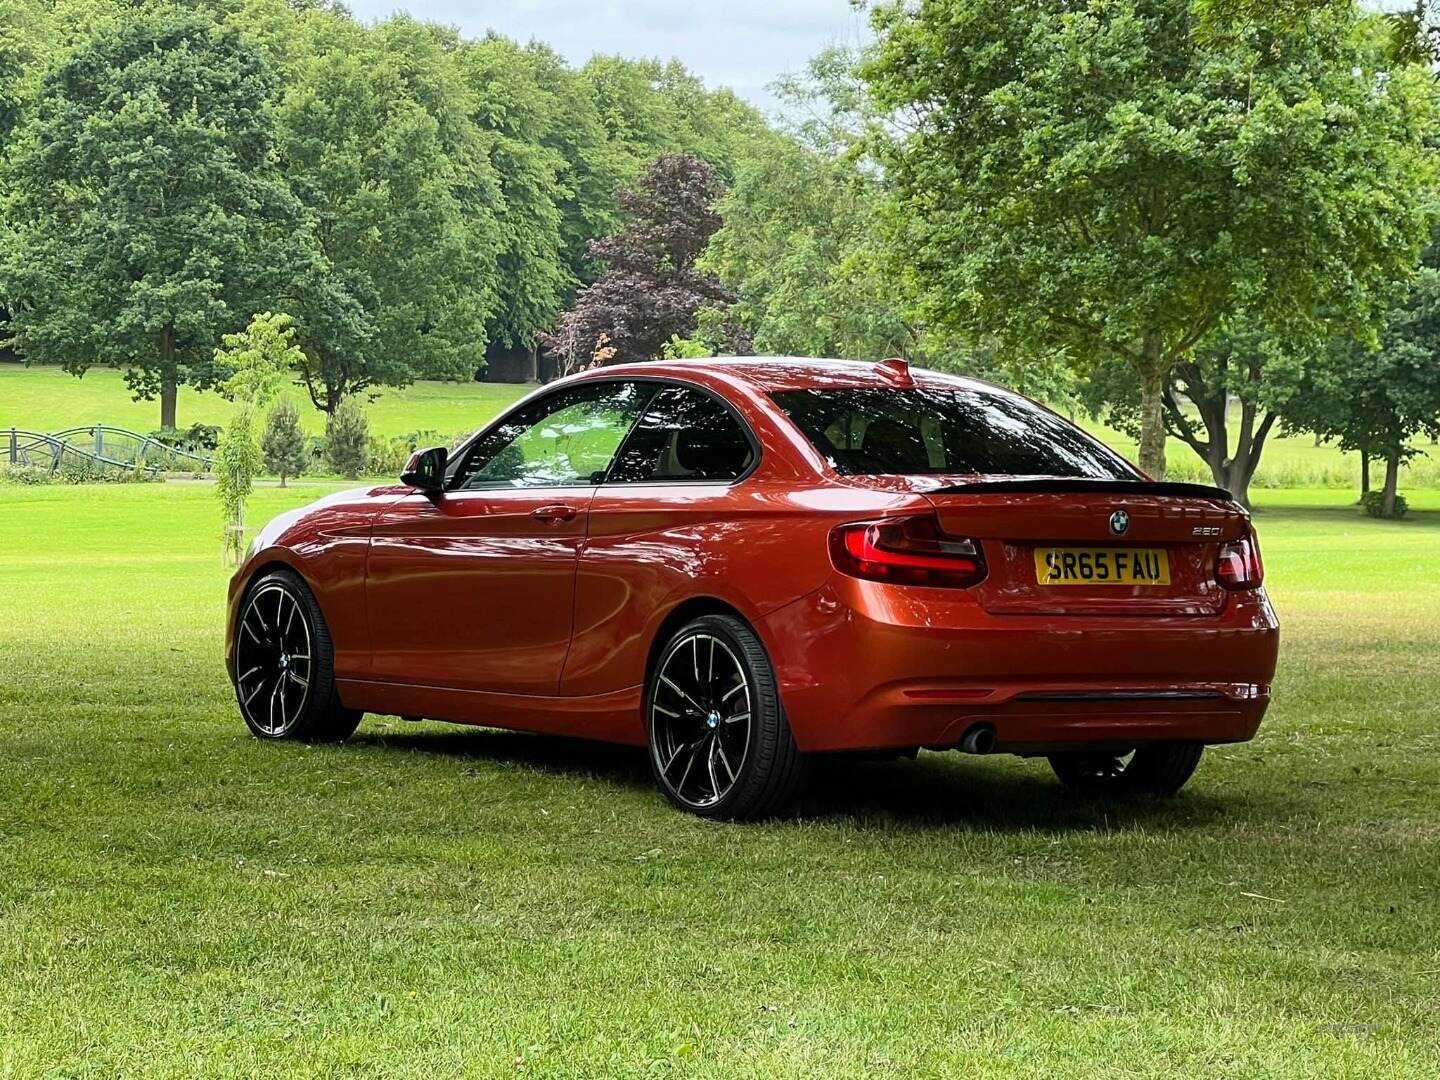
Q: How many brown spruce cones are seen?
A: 0